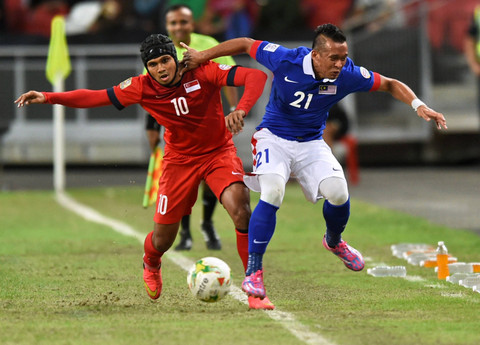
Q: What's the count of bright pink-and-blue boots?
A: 2